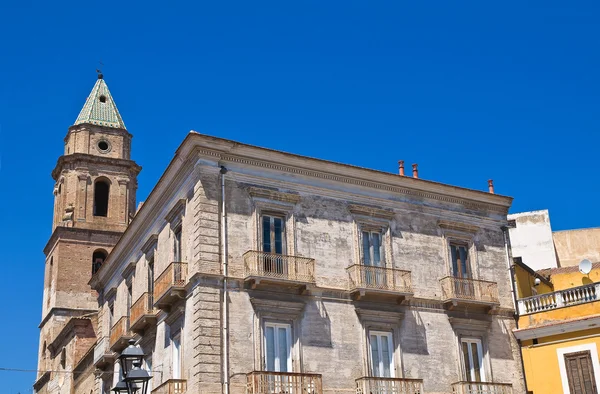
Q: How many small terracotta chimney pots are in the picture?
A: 3